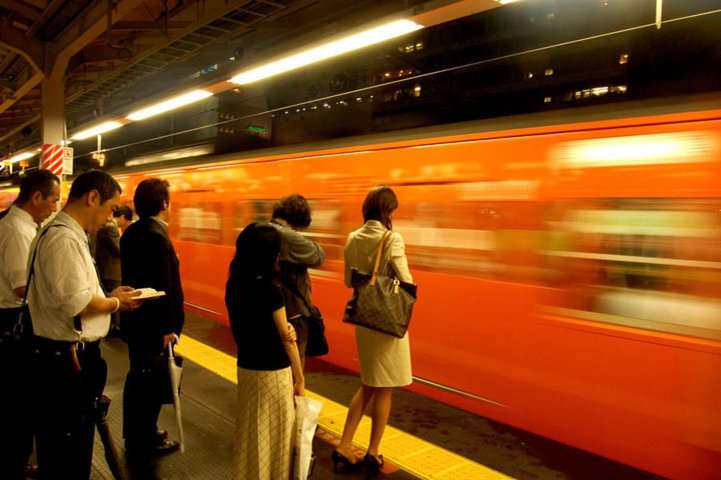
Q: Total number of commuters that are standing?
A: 7